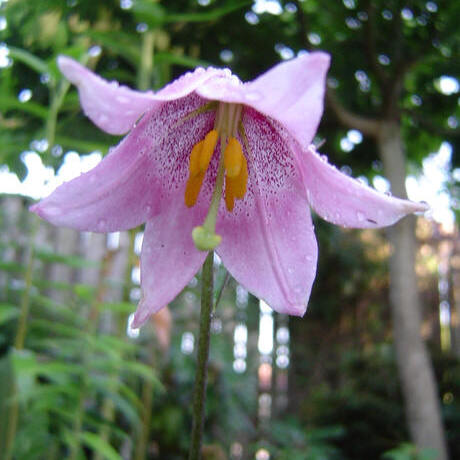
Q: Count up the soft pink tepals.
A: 6